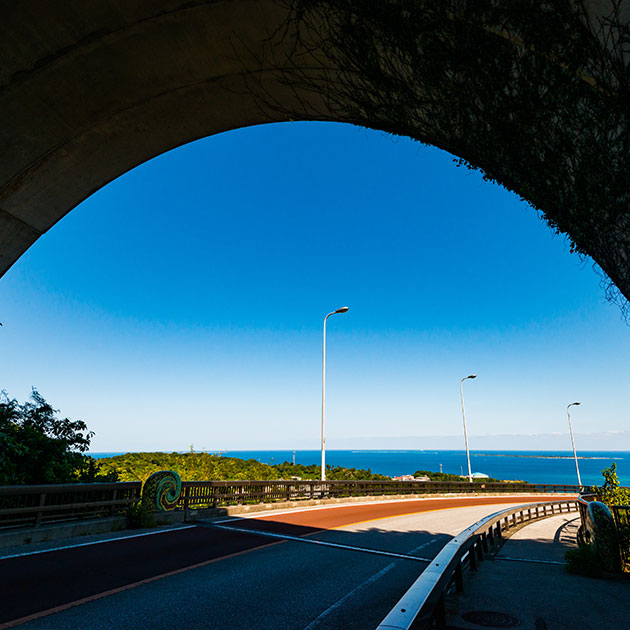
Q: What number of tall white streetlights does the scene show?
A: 3